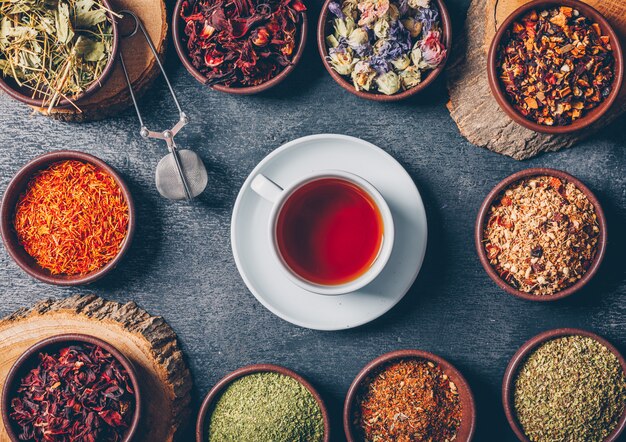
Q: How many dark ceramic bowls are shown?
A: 10